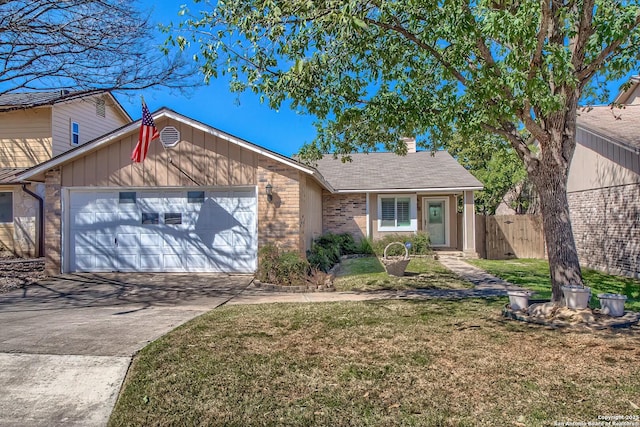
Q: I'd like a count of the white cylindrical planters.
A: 3